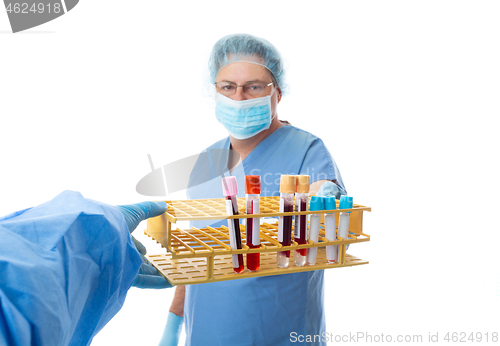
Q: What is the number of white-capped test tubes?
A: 0